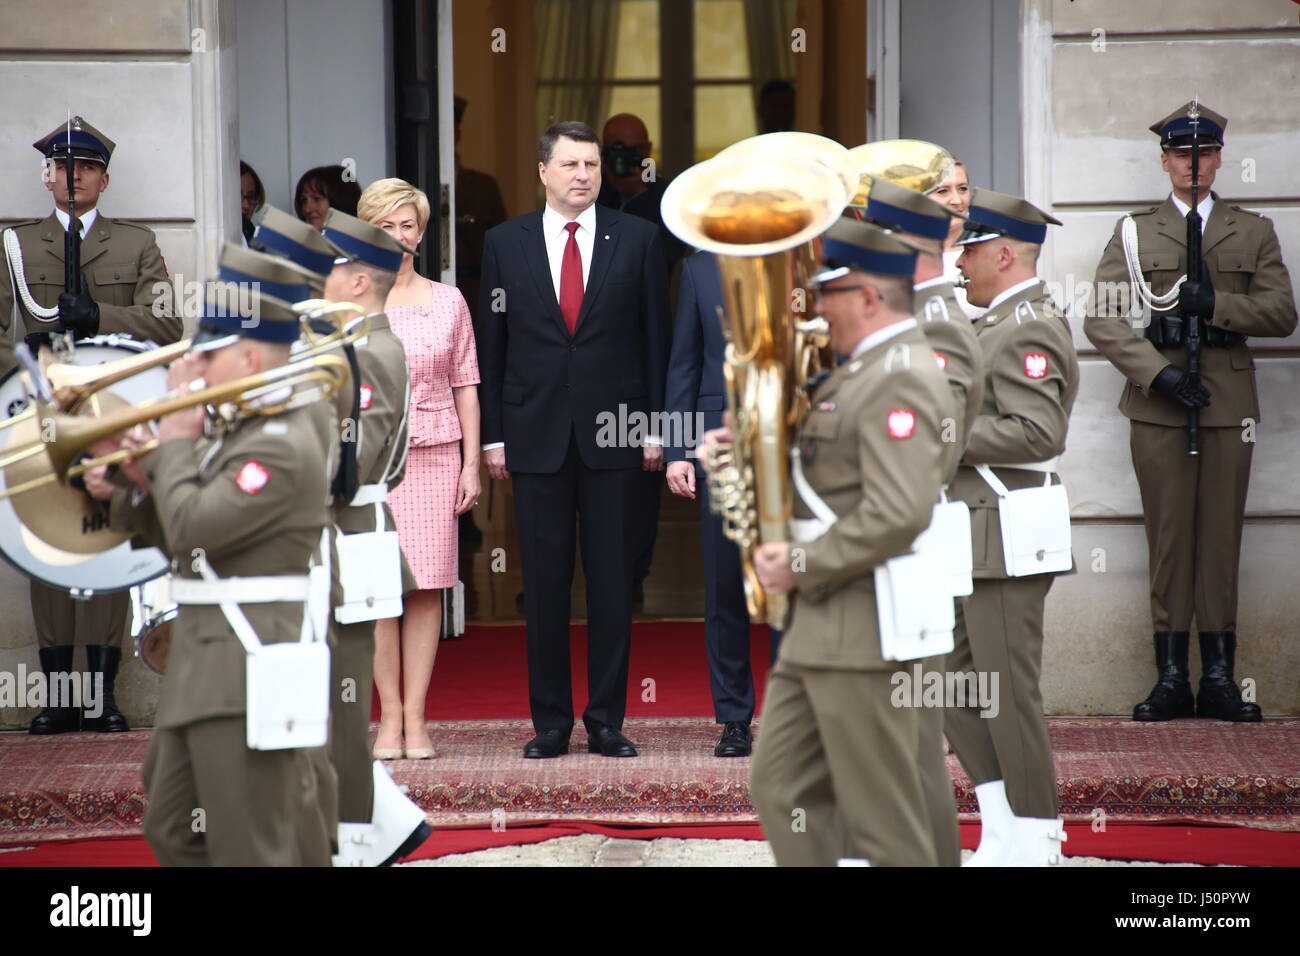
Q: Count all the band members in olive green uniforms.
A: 7